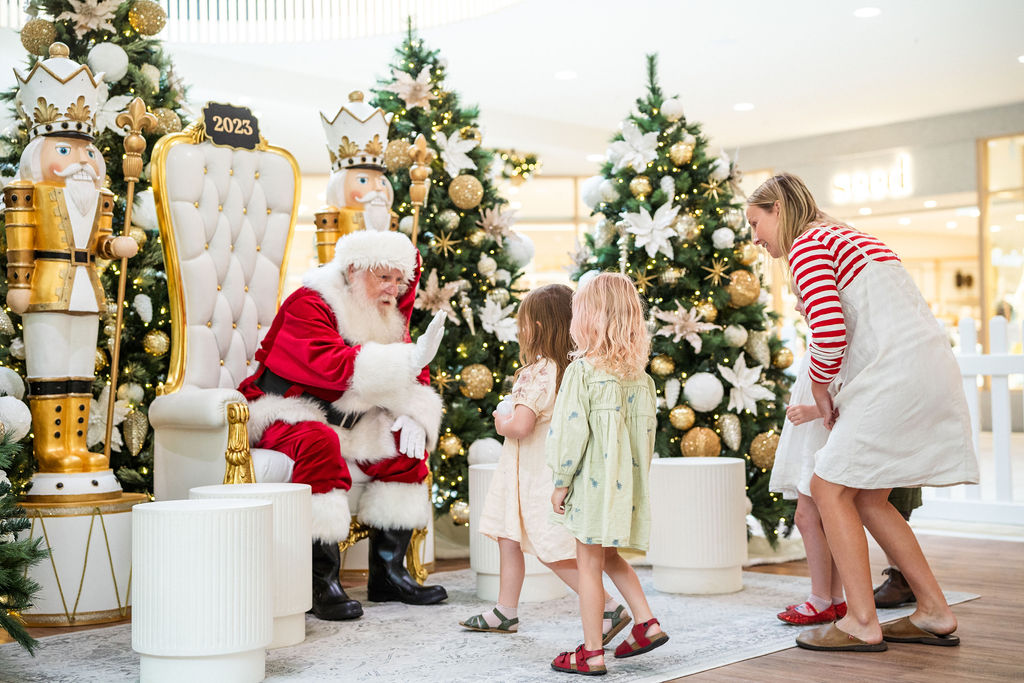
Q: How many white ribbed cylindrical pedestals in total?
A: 4